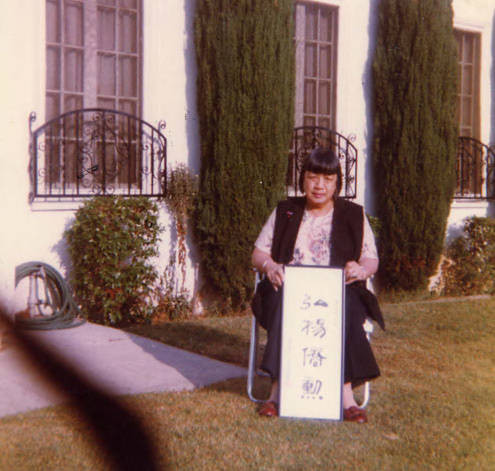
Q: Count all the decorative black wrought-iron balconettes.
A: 3